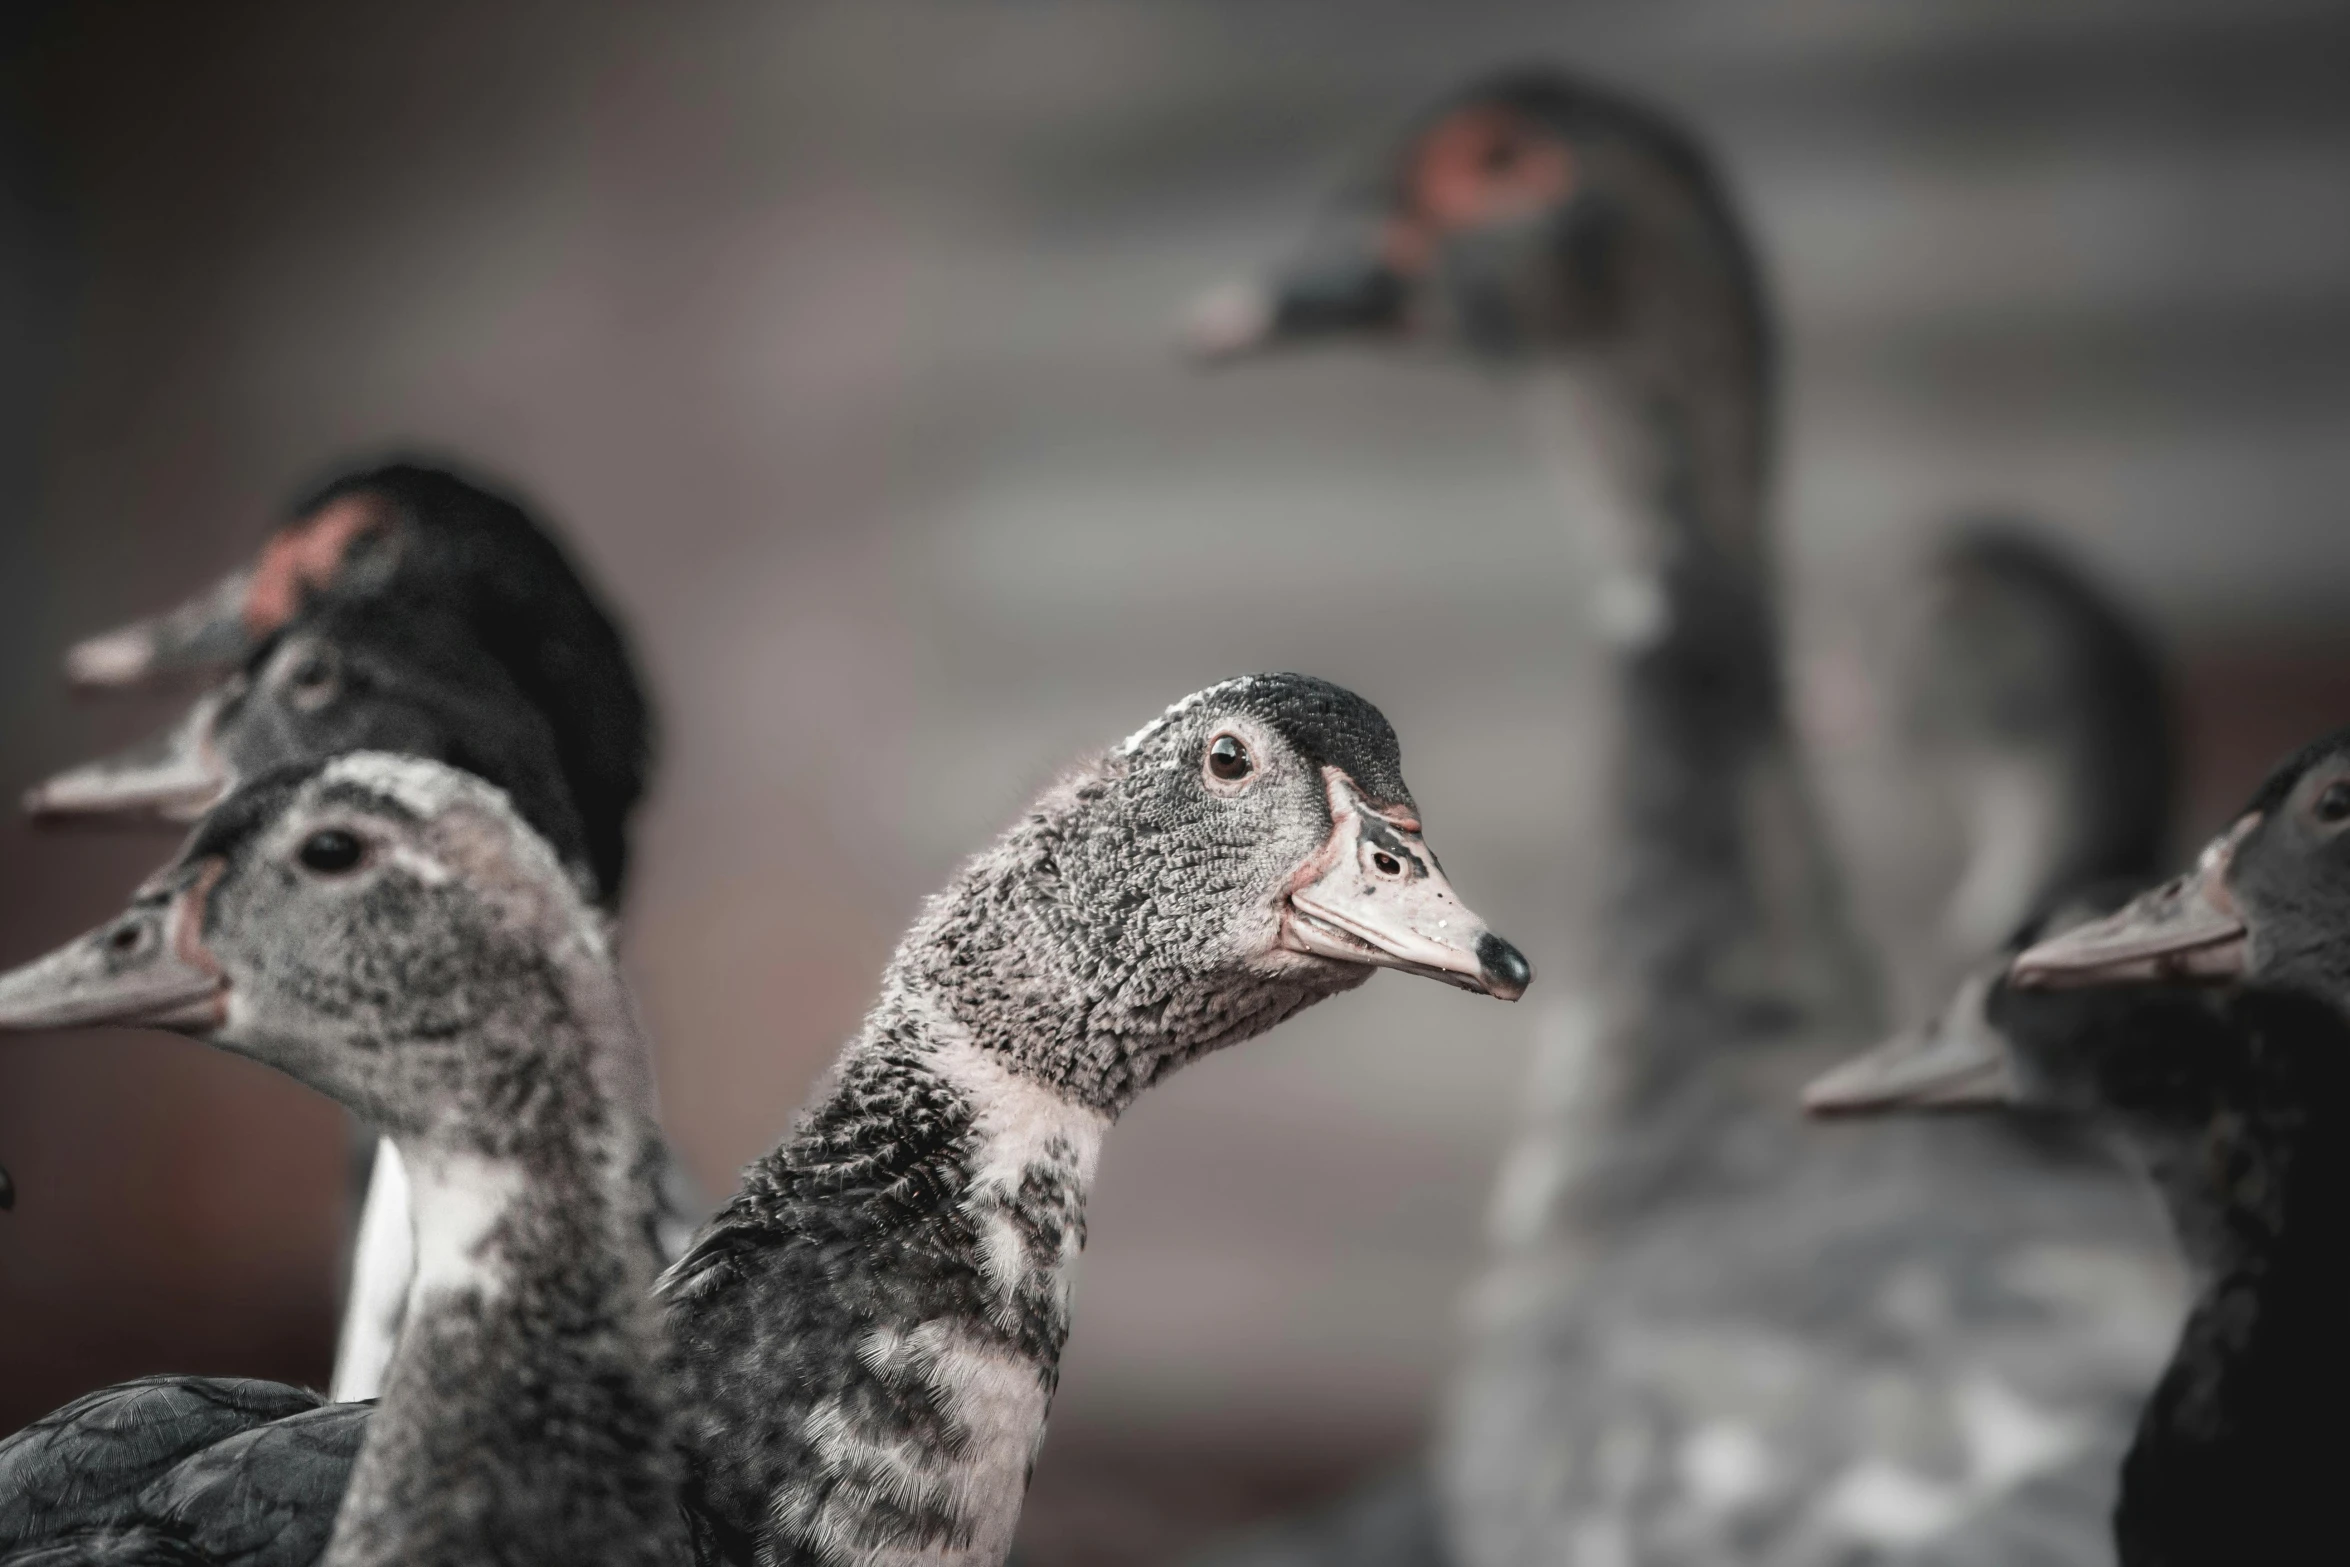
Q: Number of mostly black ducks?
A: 4